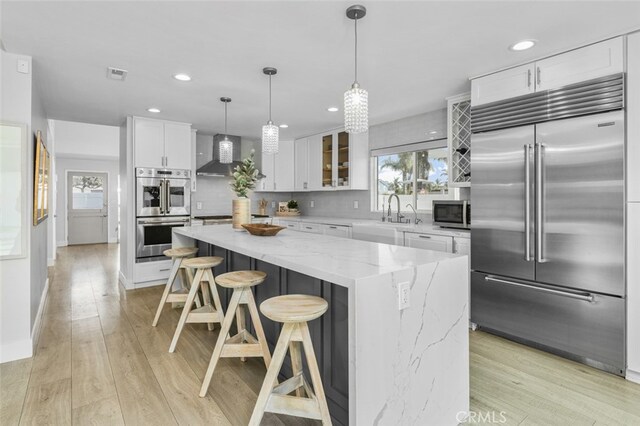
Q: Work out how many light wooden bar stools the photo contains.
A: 4